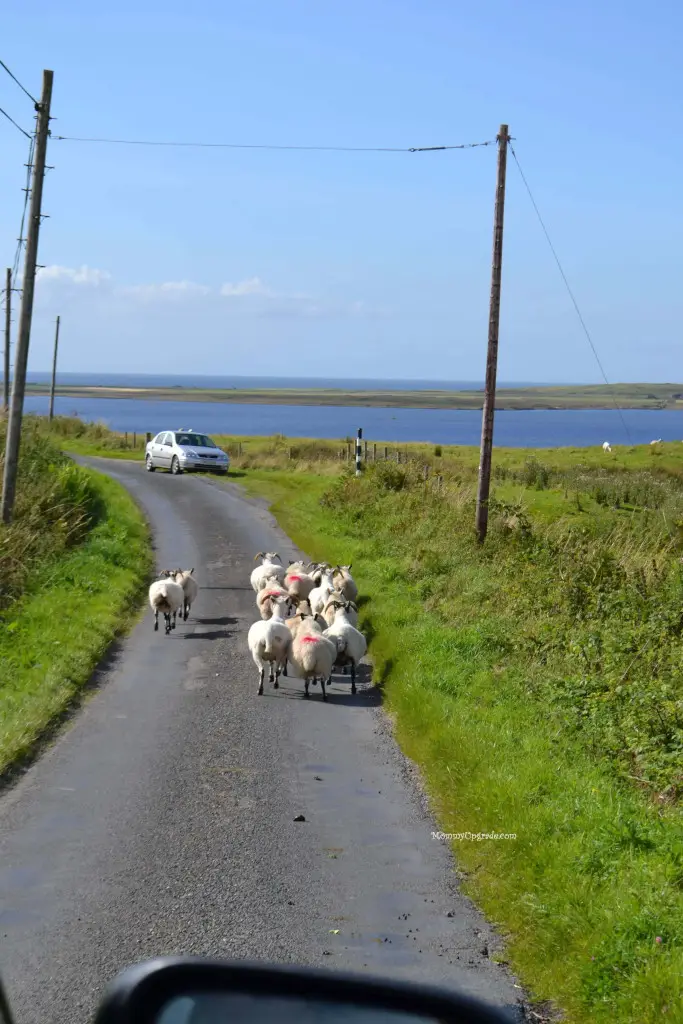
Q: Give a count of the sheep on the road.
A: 13